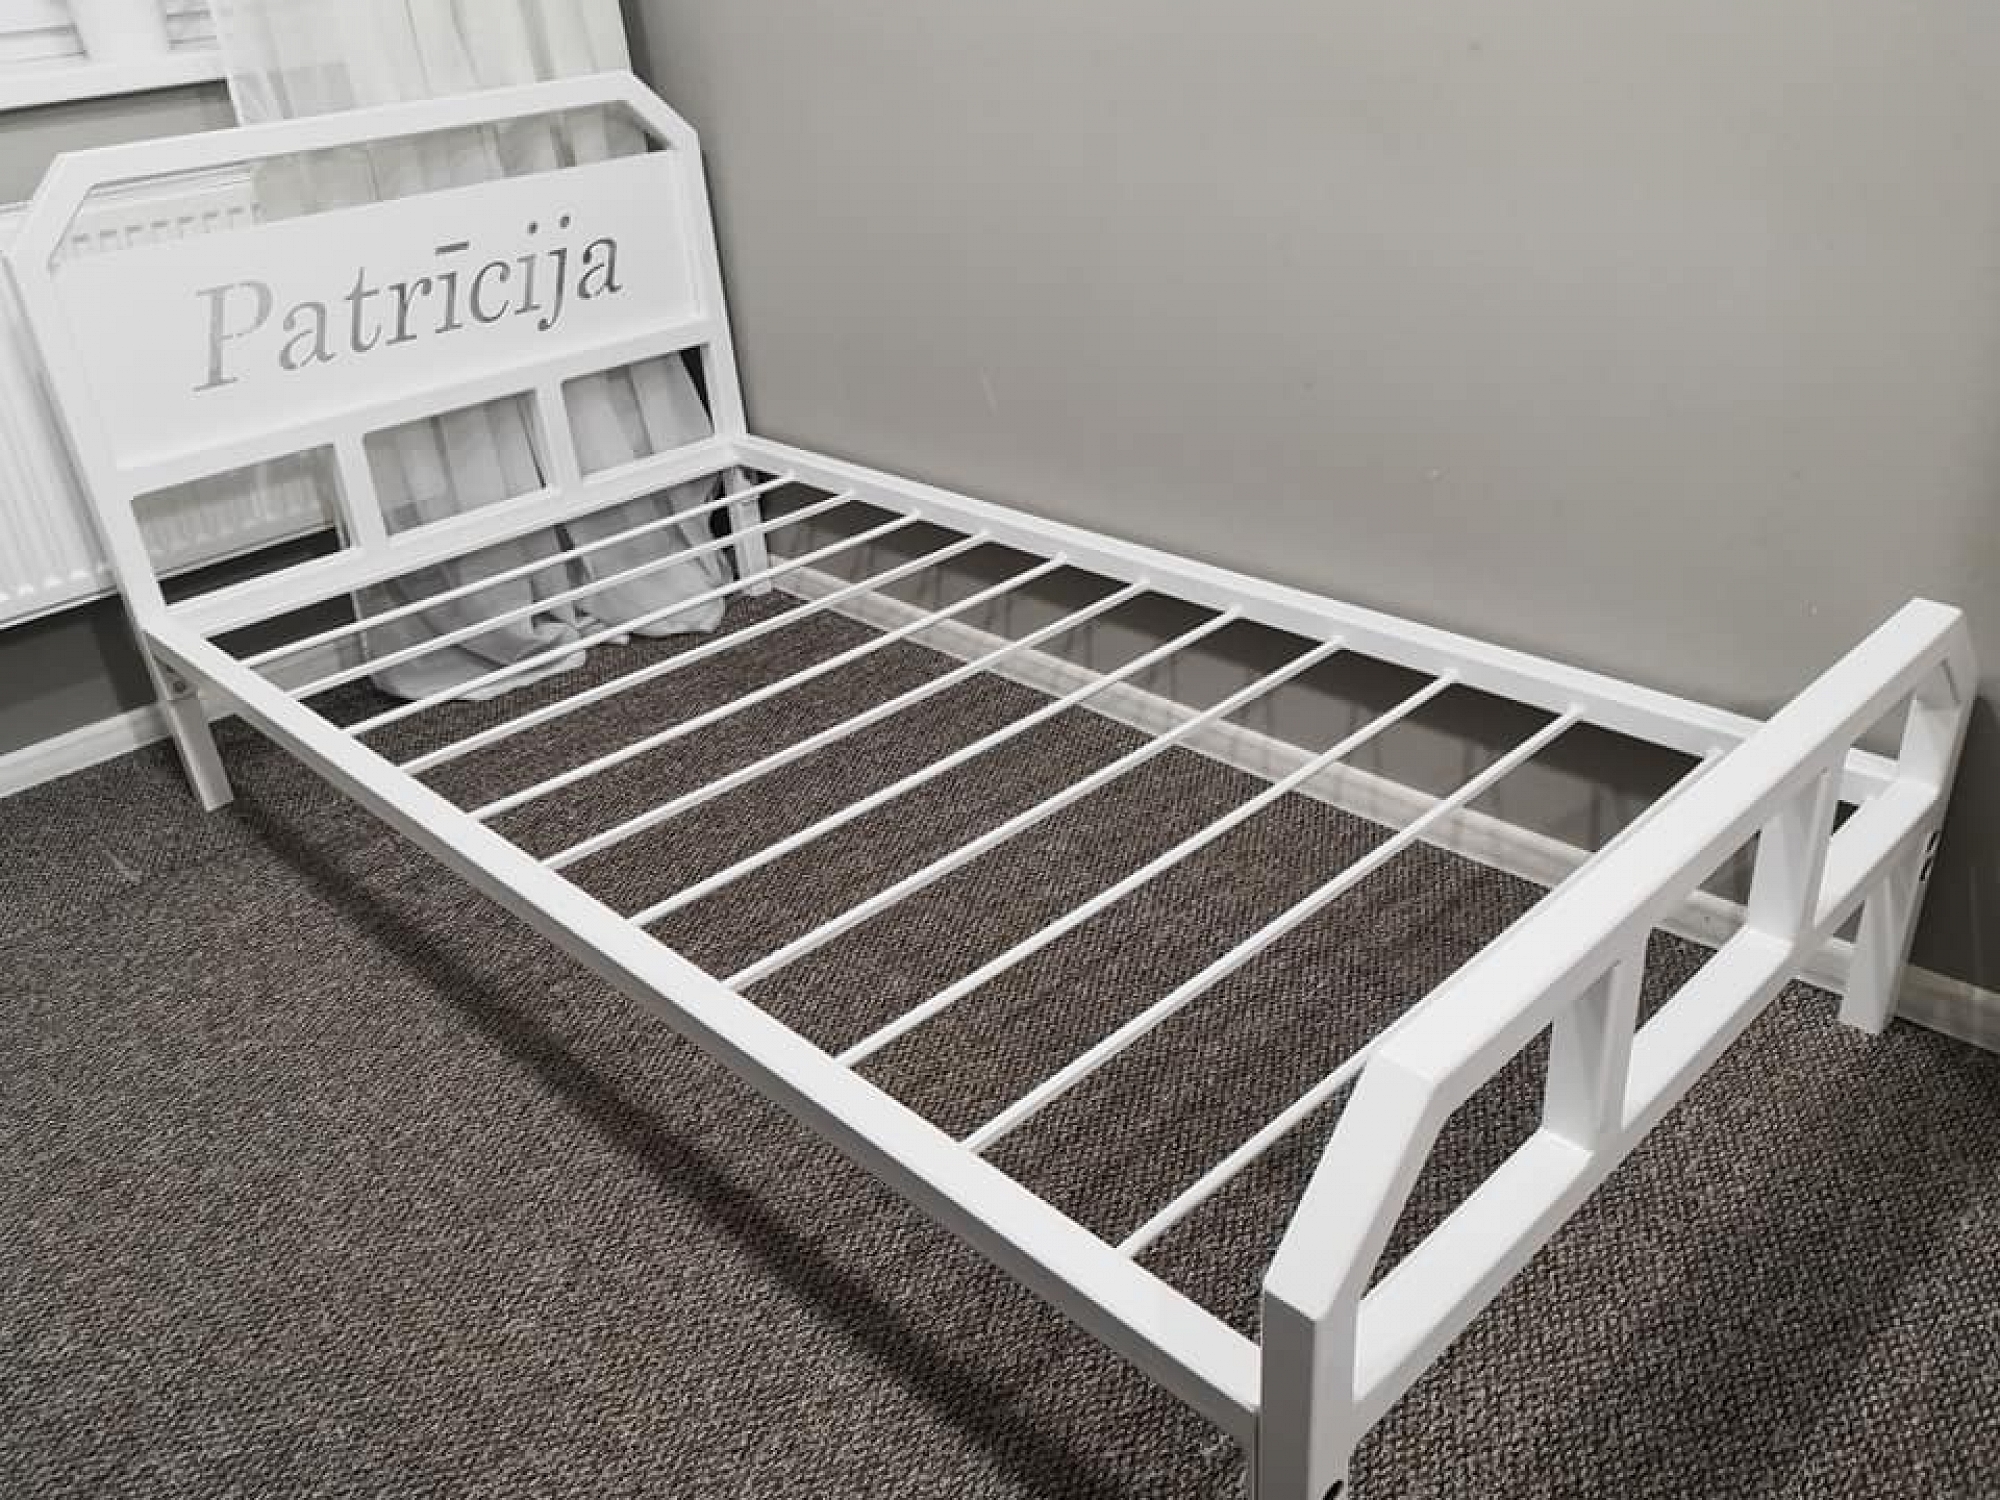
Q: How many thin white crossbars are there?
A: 11